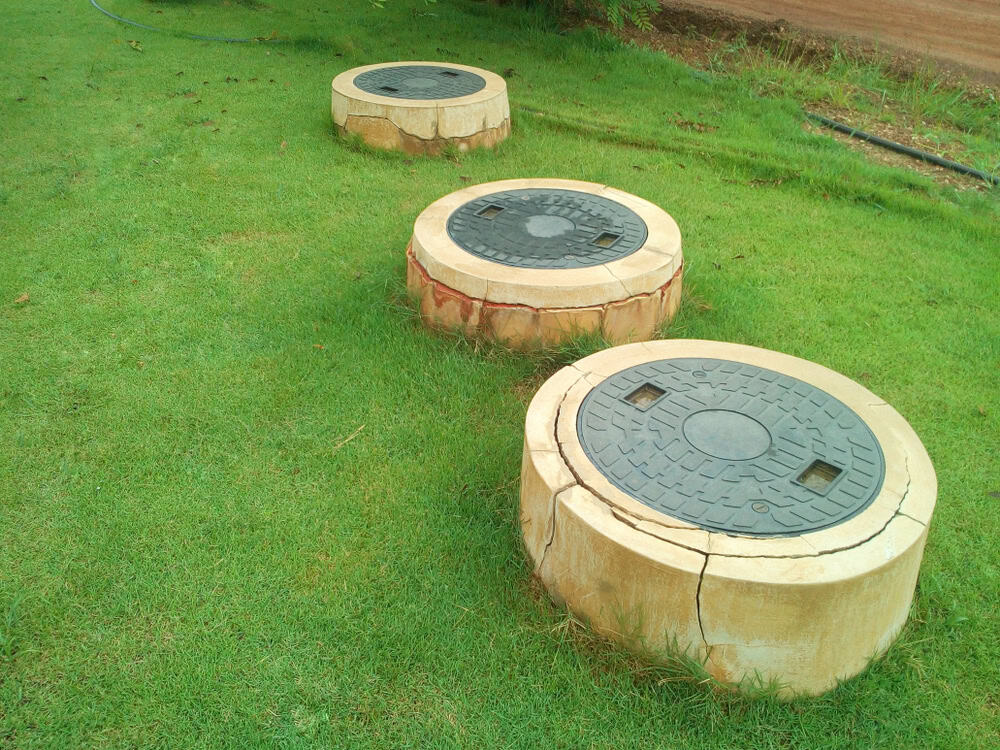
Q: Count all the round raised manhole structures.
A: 3